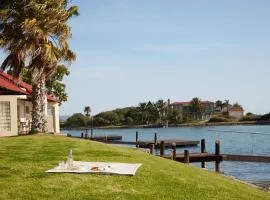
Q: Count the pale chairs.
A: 2